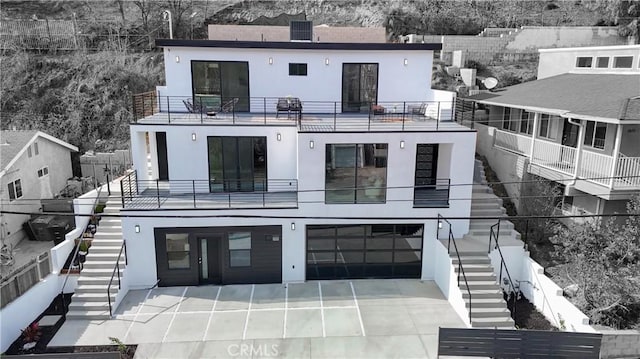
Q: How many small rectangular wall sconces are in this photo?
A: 11